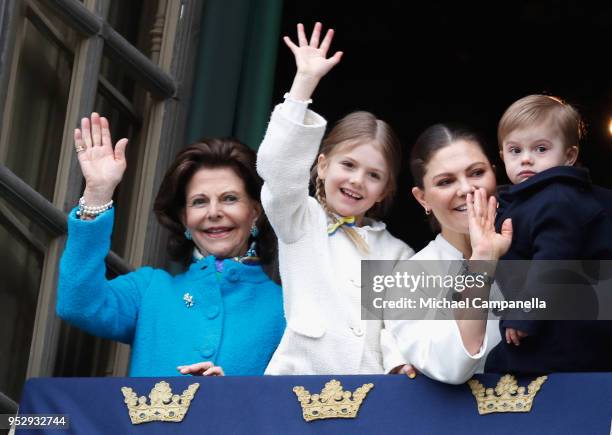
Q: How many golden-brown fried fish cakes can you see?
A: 0